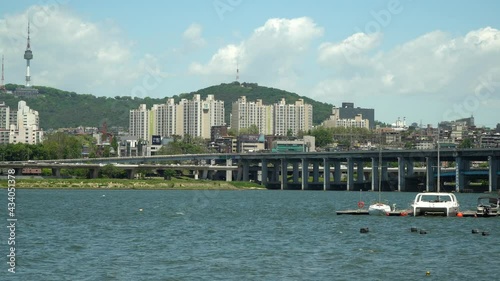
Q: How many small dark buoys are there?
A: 5